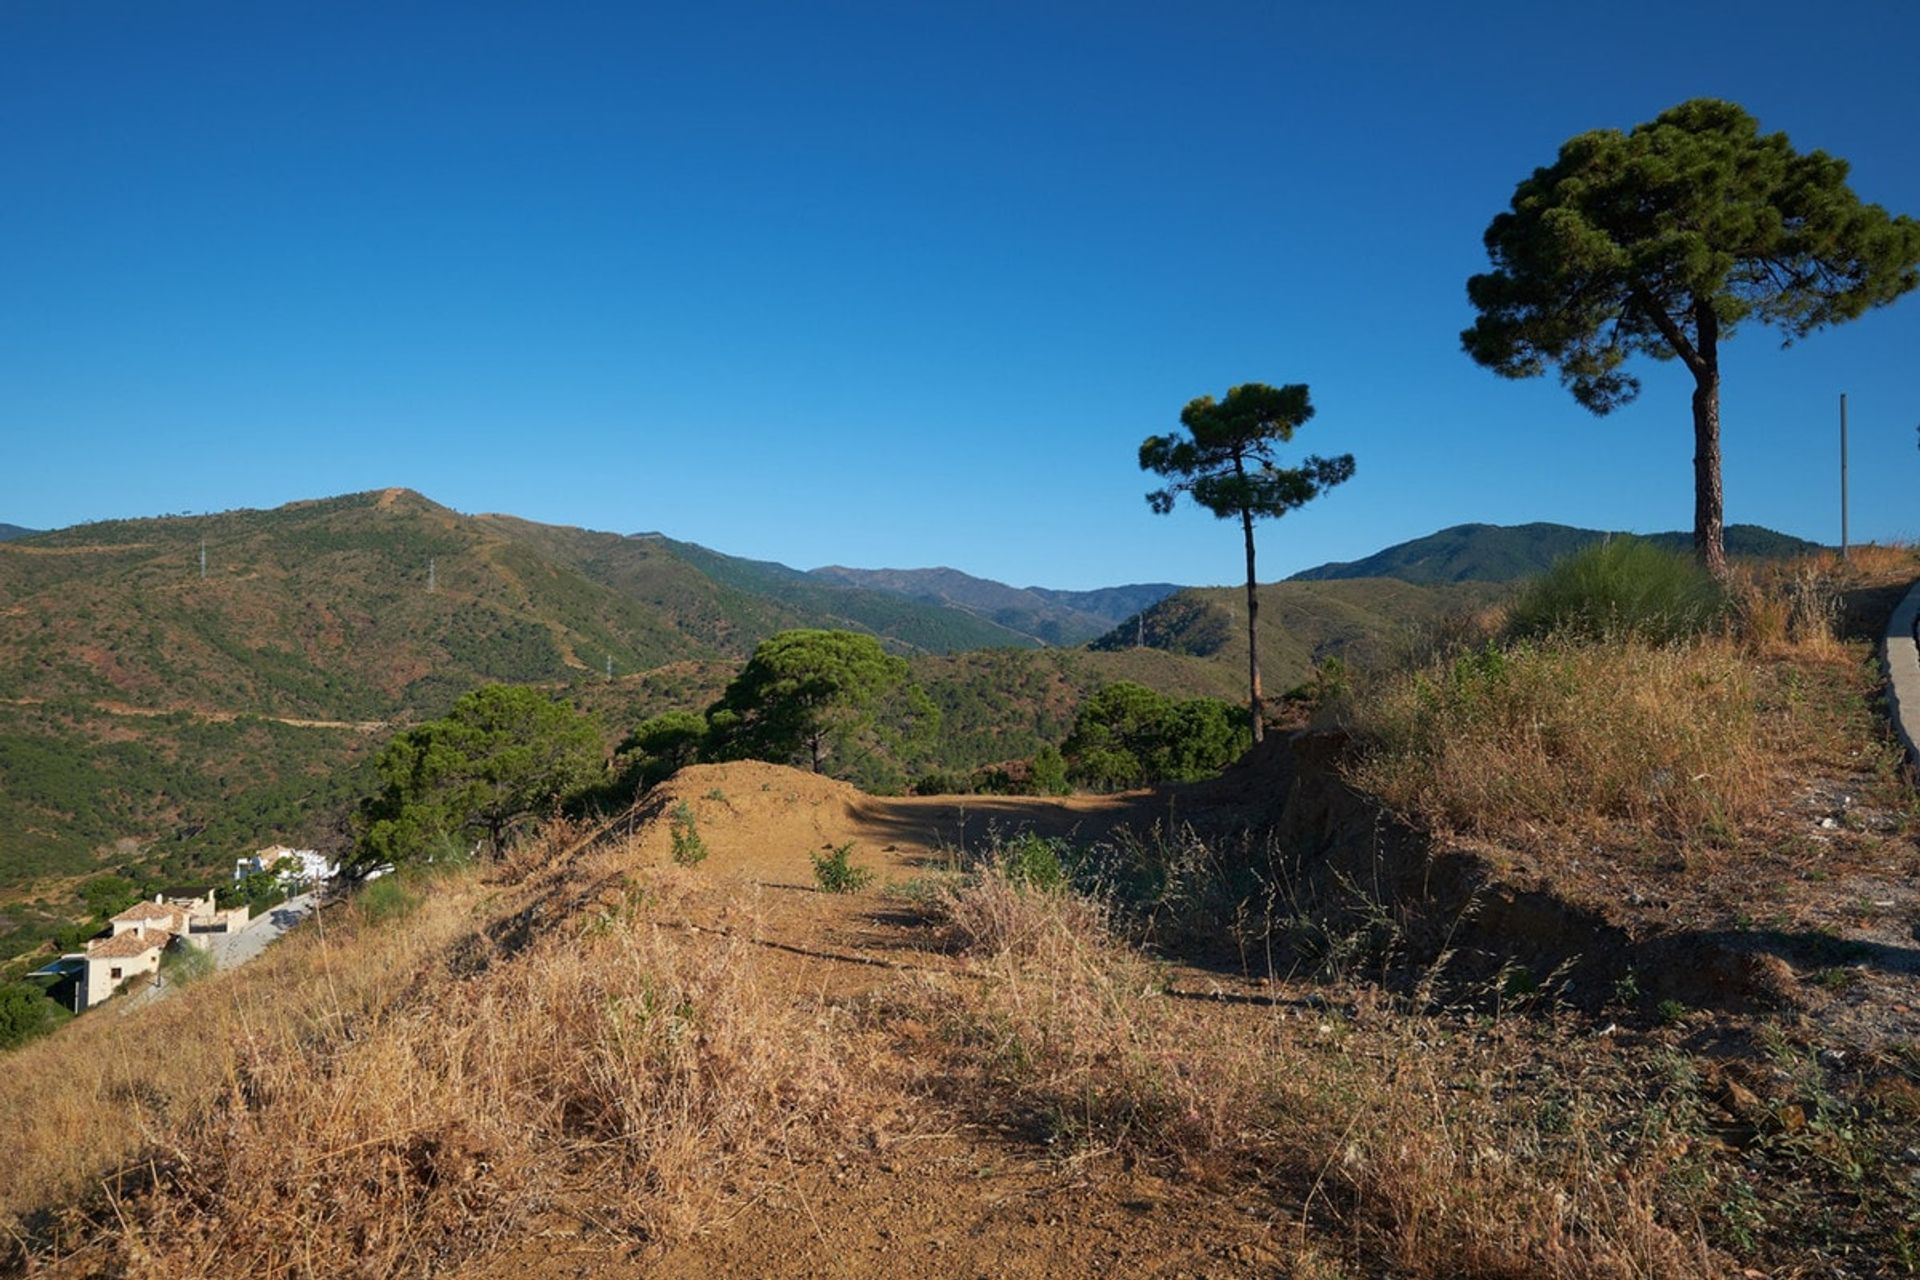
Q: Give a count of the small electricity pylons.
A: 4